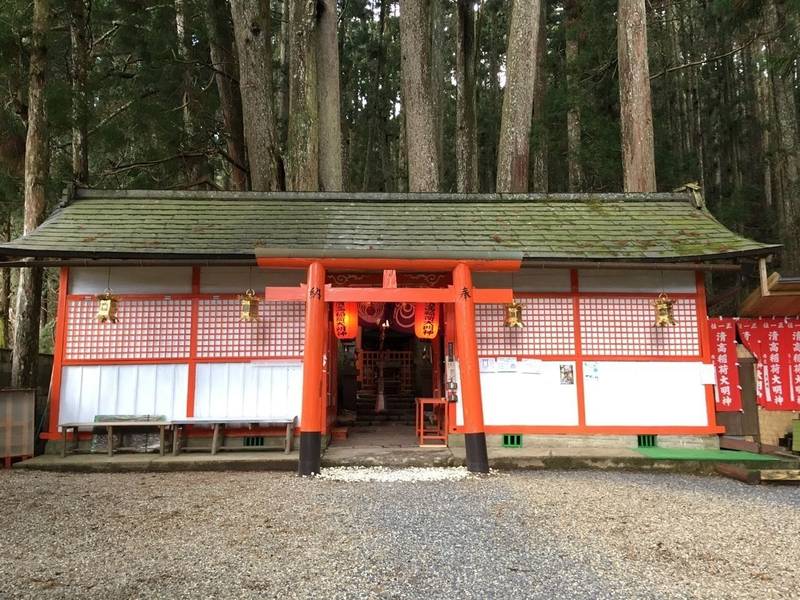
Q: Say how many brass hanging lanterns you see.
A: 4